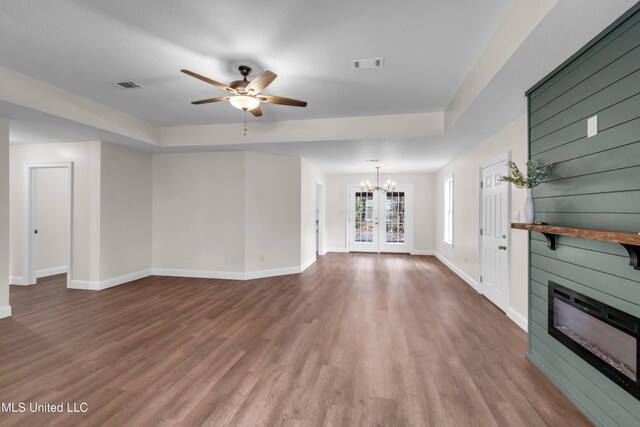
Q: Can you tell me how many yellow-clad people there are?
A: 0